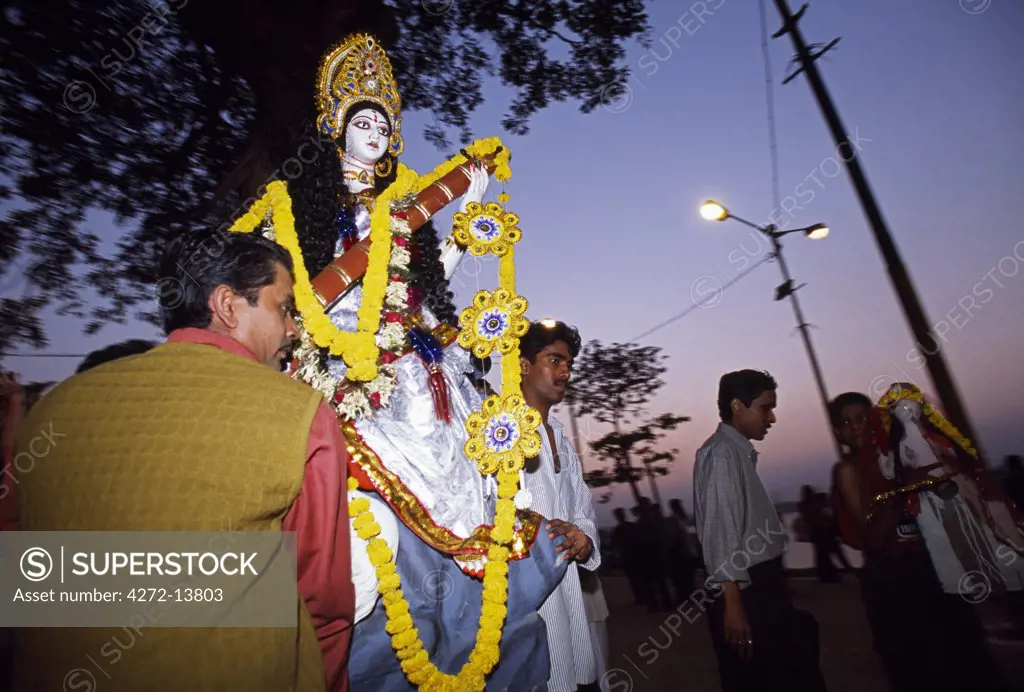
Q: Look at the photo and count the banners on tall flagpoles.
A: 0